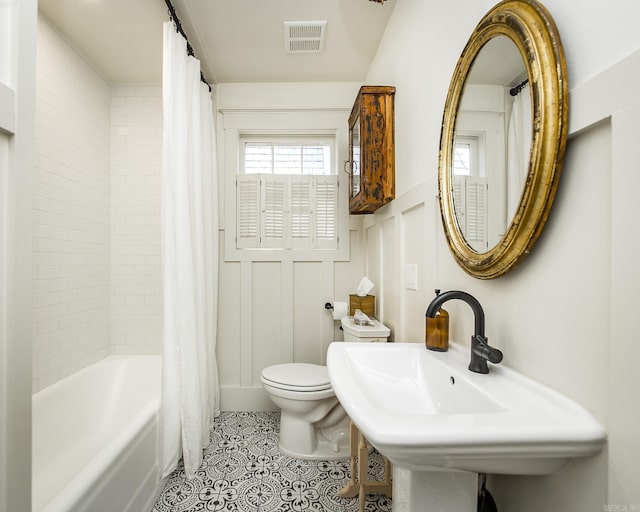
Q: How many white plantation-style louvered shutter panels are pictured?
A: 4